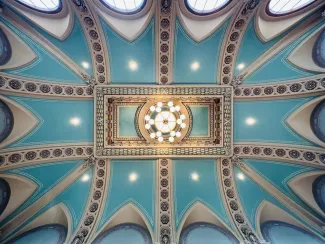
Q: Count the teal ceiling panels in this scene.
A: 14